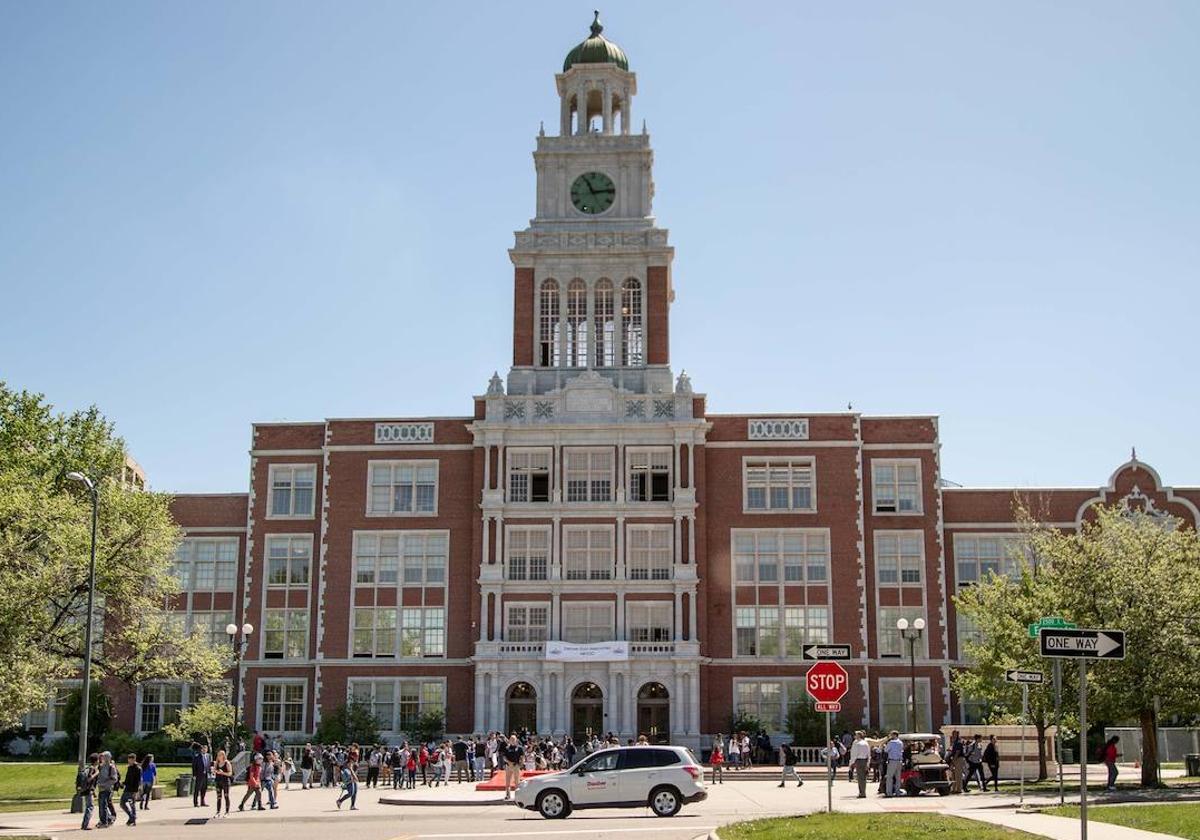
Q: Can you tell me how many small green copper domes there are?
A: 1